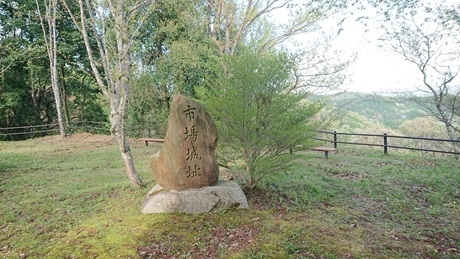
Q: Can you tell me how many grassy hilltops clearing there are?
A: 1